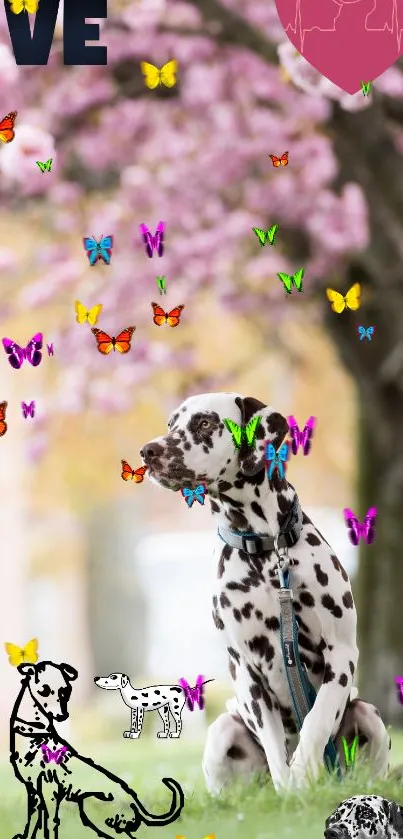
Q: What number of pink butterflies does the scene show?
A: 9